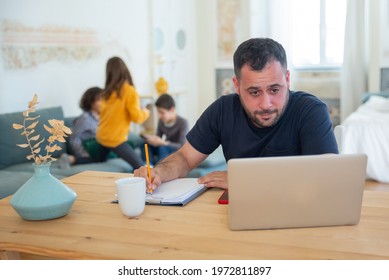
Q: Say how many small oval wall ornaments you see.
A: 2